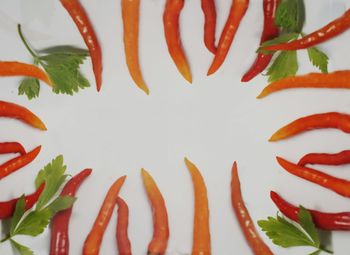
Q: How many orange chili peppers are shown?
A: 4